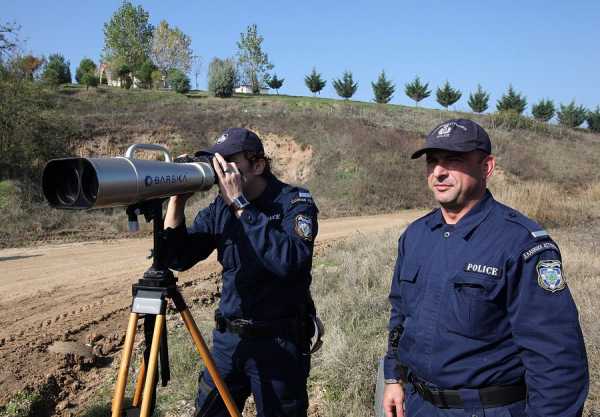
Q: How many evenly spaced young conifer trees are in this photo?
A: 11